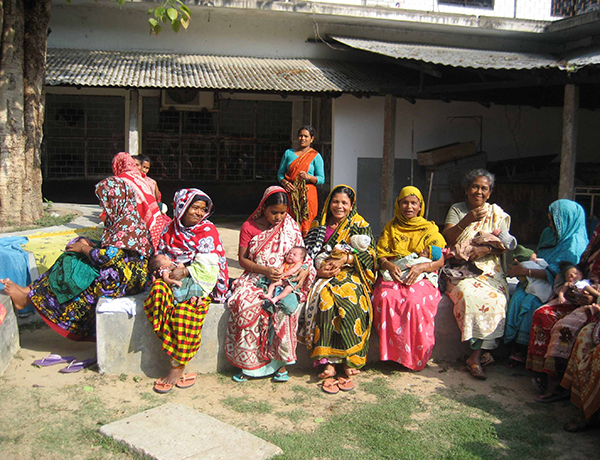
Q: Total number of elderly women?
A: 1